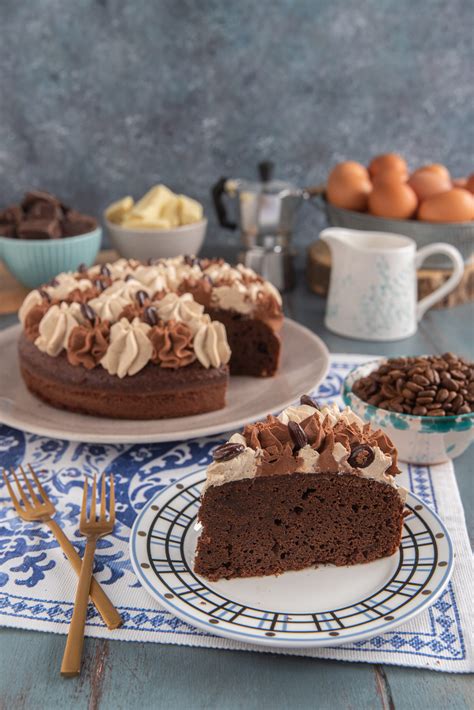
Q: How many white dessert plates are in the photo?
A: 1